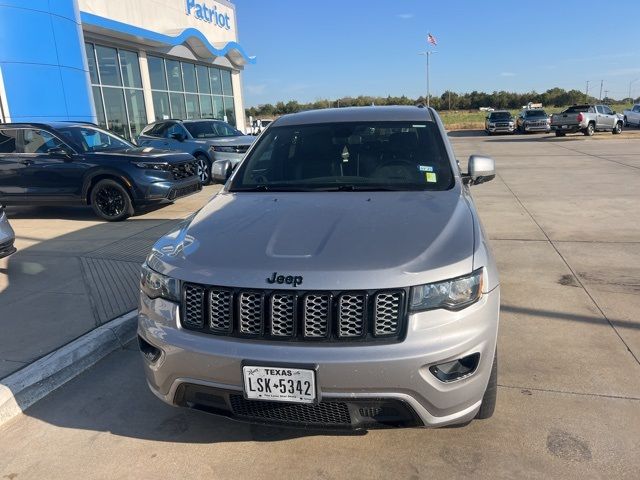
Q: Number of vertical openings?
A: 7